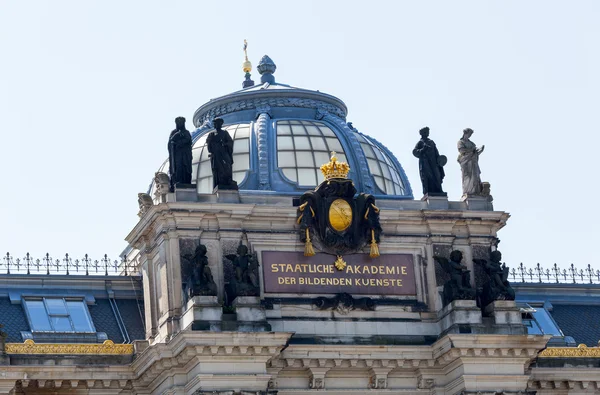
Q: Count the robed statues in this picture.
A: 4